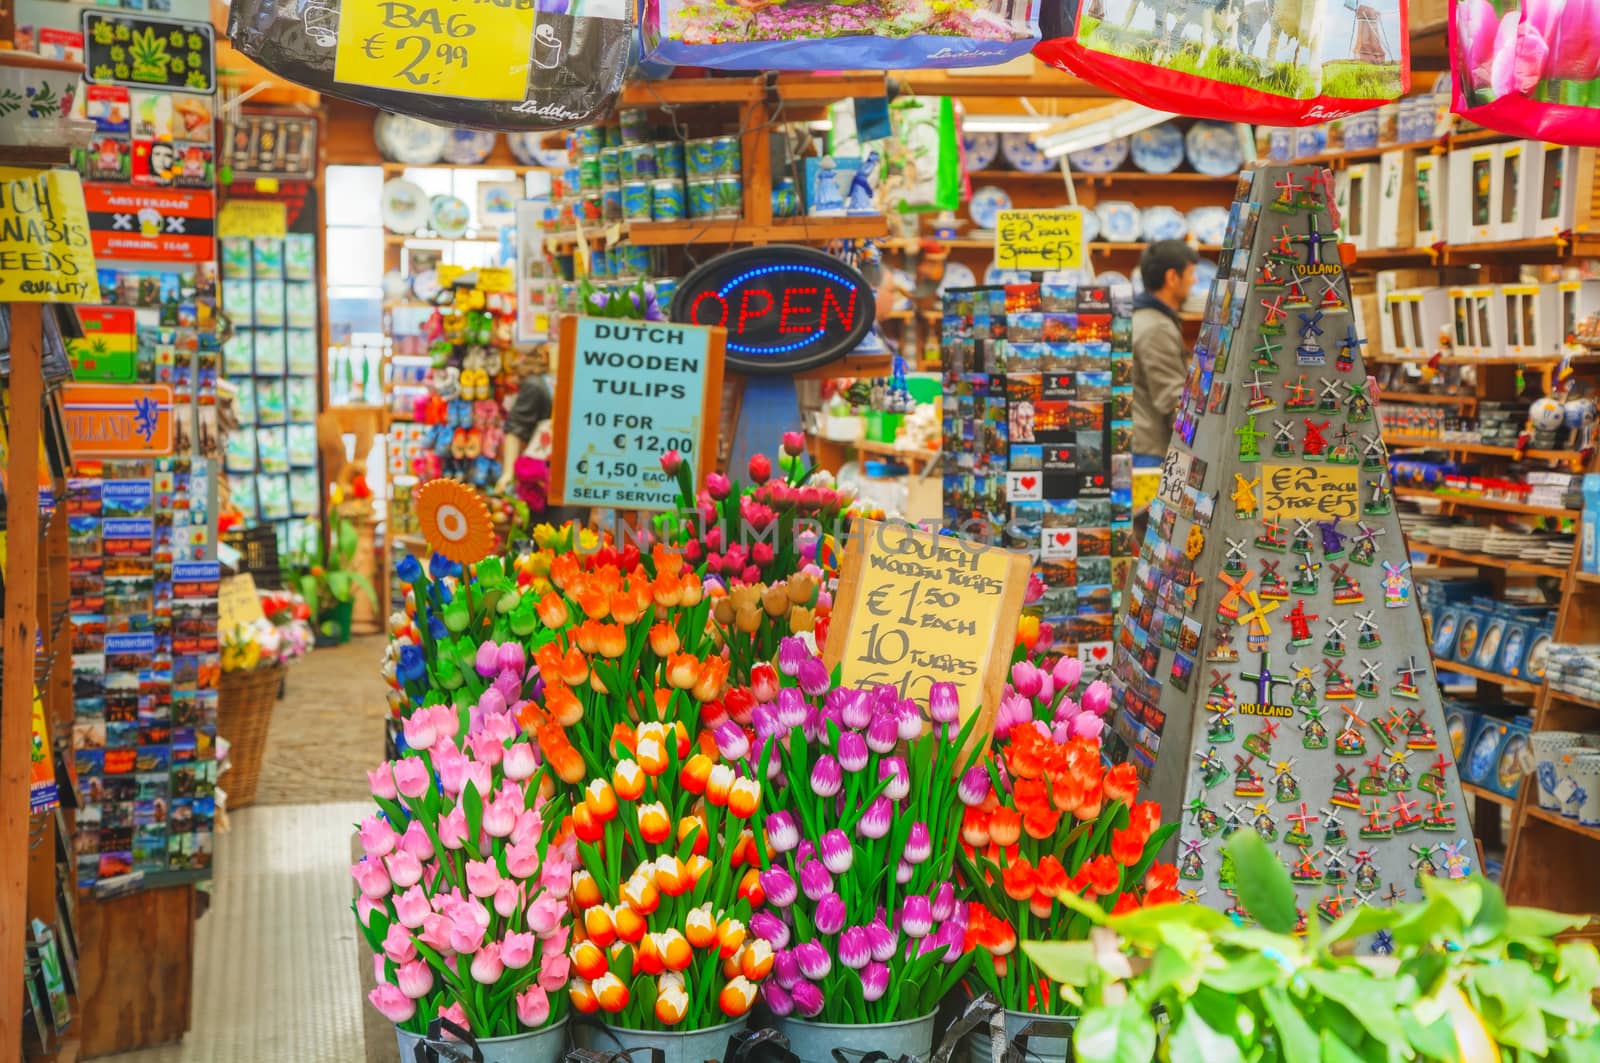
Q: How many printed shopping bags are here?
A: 4